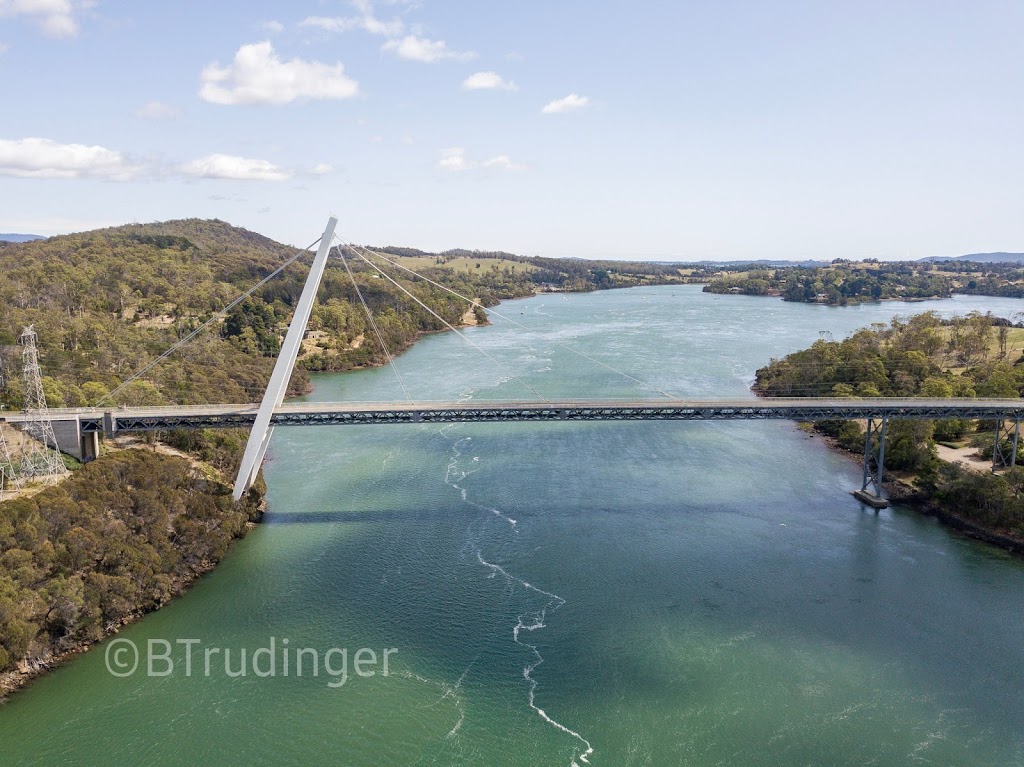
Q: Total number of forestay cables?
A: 3